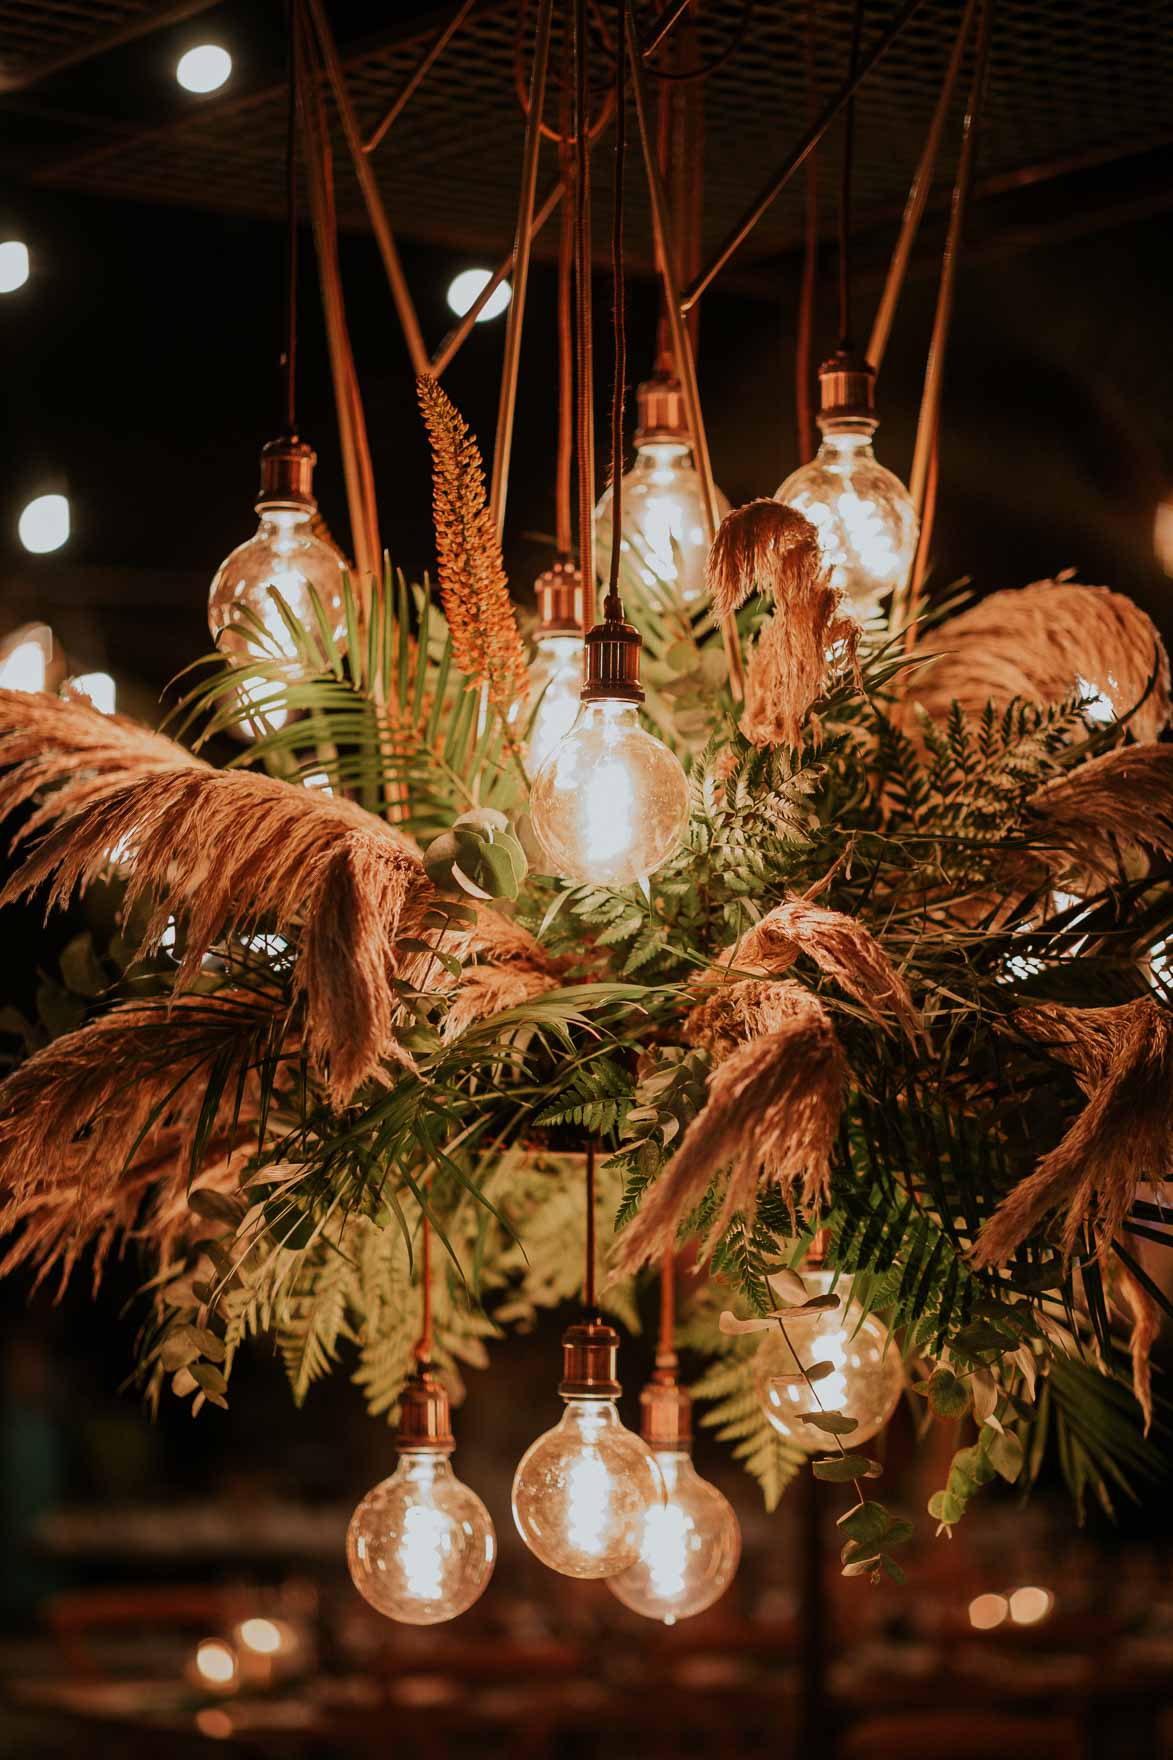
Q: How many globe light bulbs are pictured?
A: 9